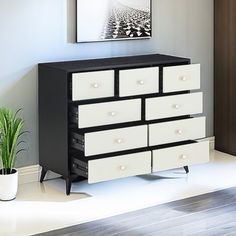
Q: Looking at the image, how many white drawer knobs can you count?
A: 9